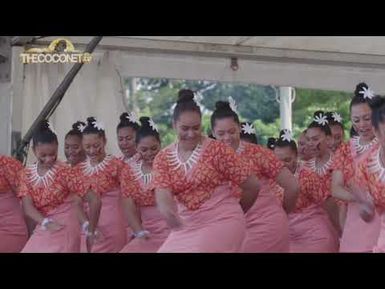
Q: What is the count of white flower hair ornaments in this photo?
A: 12